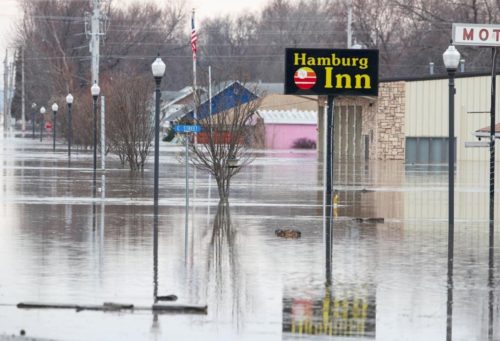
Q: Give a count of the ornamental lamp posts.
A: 7